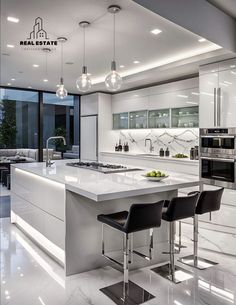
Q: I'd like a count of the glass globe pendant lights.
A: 3